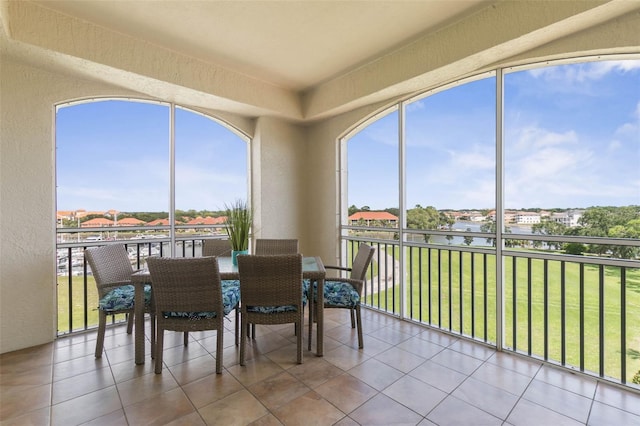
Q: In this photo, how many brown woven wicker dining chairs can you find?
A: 6